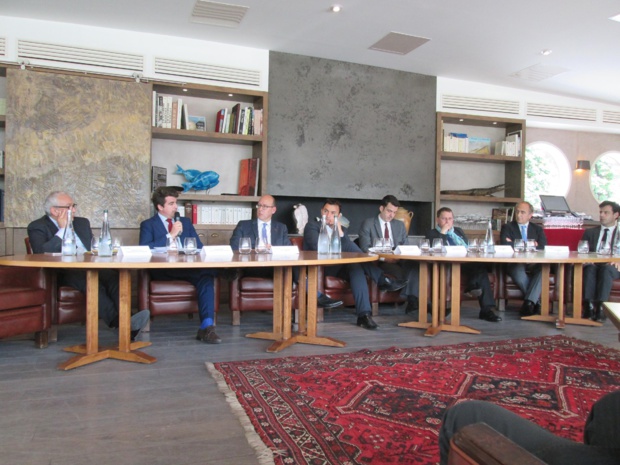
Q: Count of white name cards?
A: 7